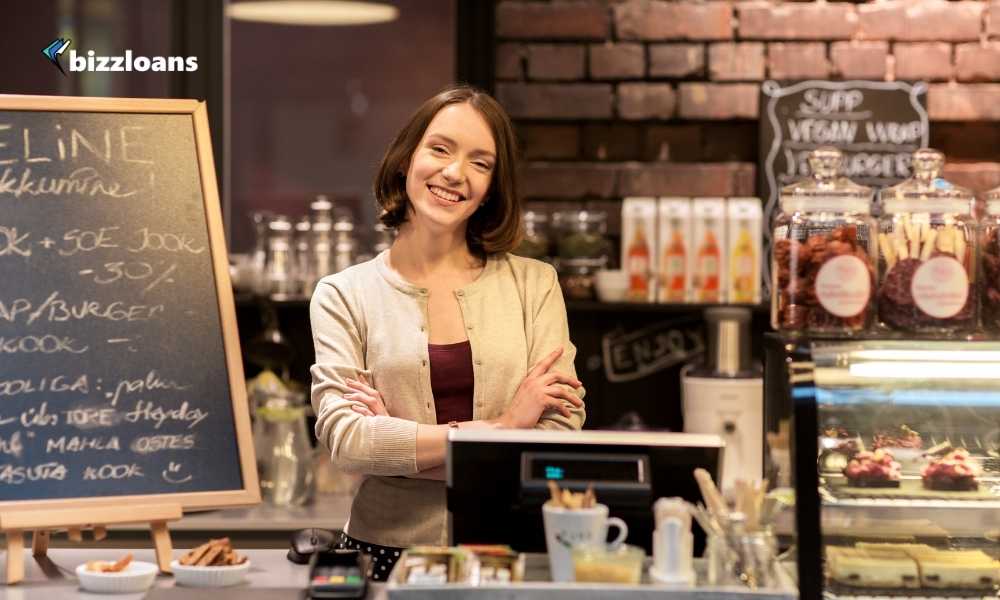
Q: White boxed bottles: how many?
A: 4